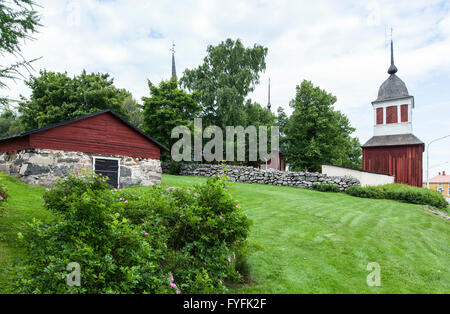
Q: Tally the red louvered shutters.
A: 3